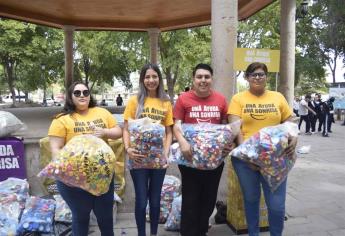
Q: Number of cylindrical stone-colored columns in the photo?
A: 4